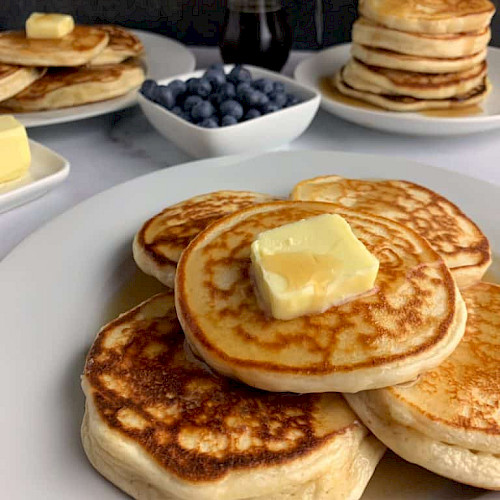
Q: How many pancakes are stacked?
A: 5